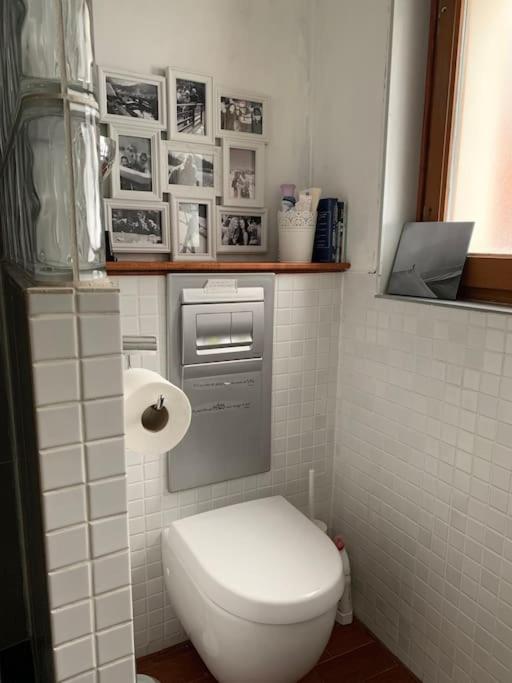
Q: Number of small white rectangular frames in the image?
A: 9